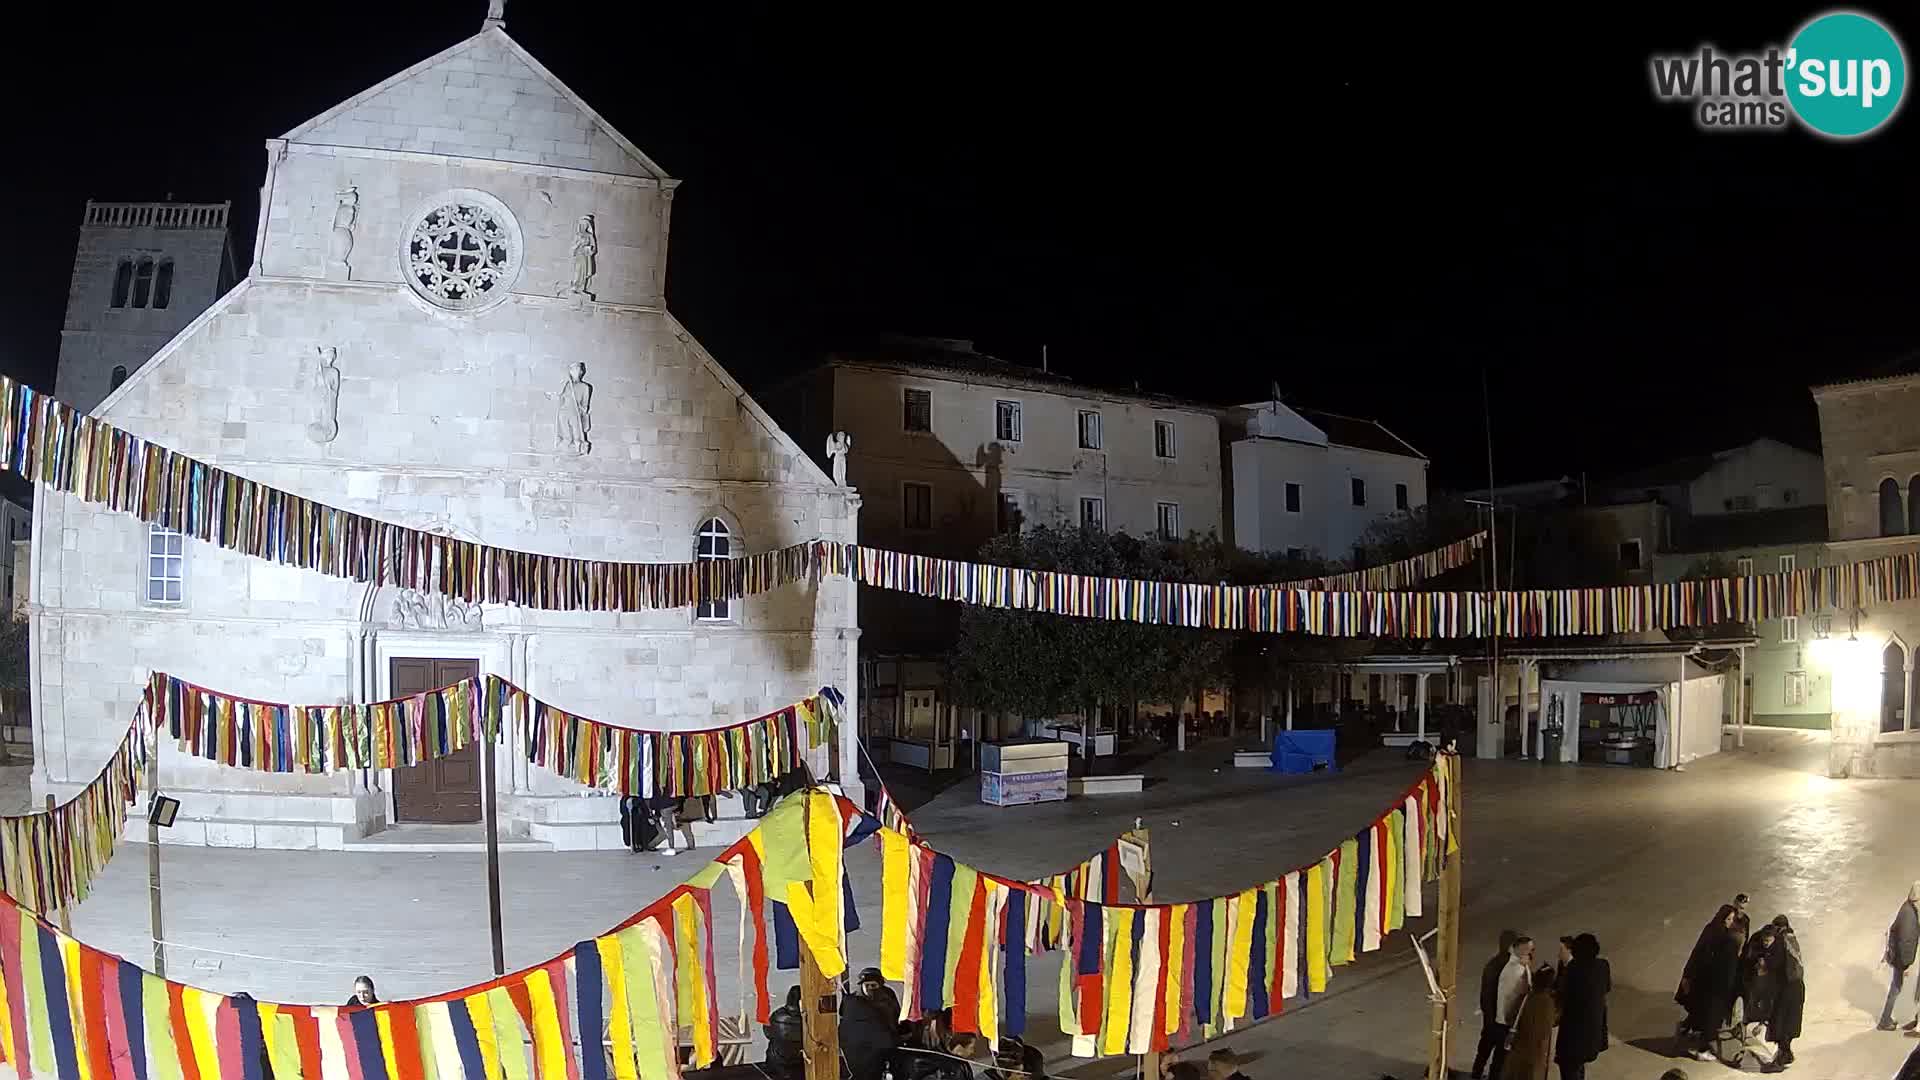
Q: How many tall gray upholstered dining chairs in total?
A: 0